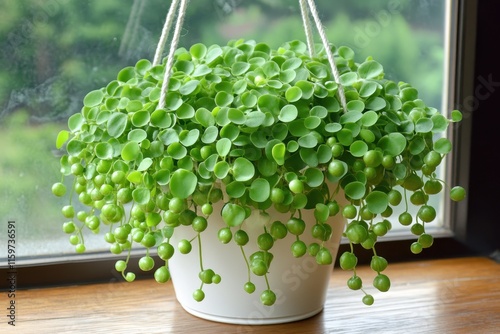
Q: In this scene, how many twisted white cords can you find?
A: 4